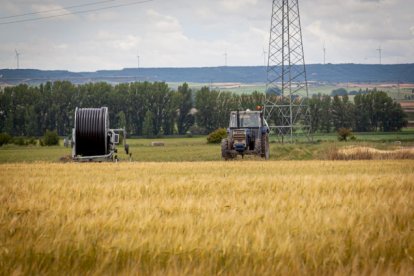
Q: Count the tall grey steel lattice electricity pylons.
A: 1